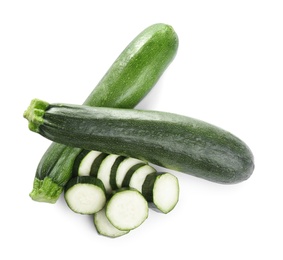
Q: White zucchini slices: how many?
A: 8